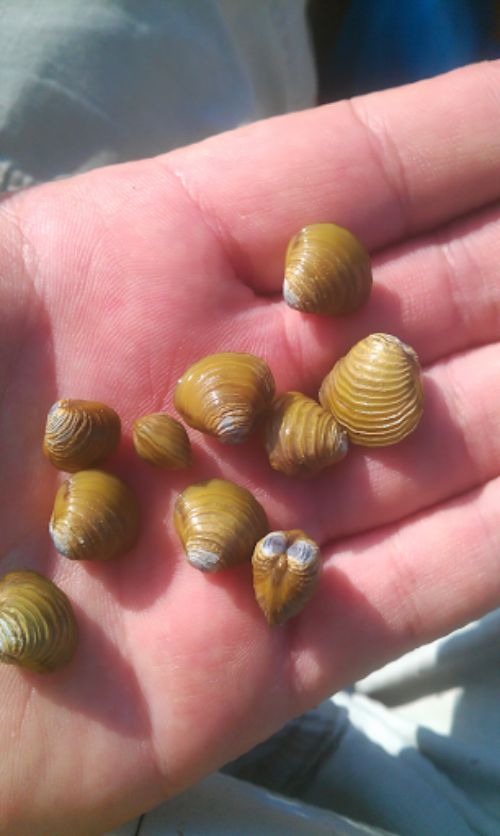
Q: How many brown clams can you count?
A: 10